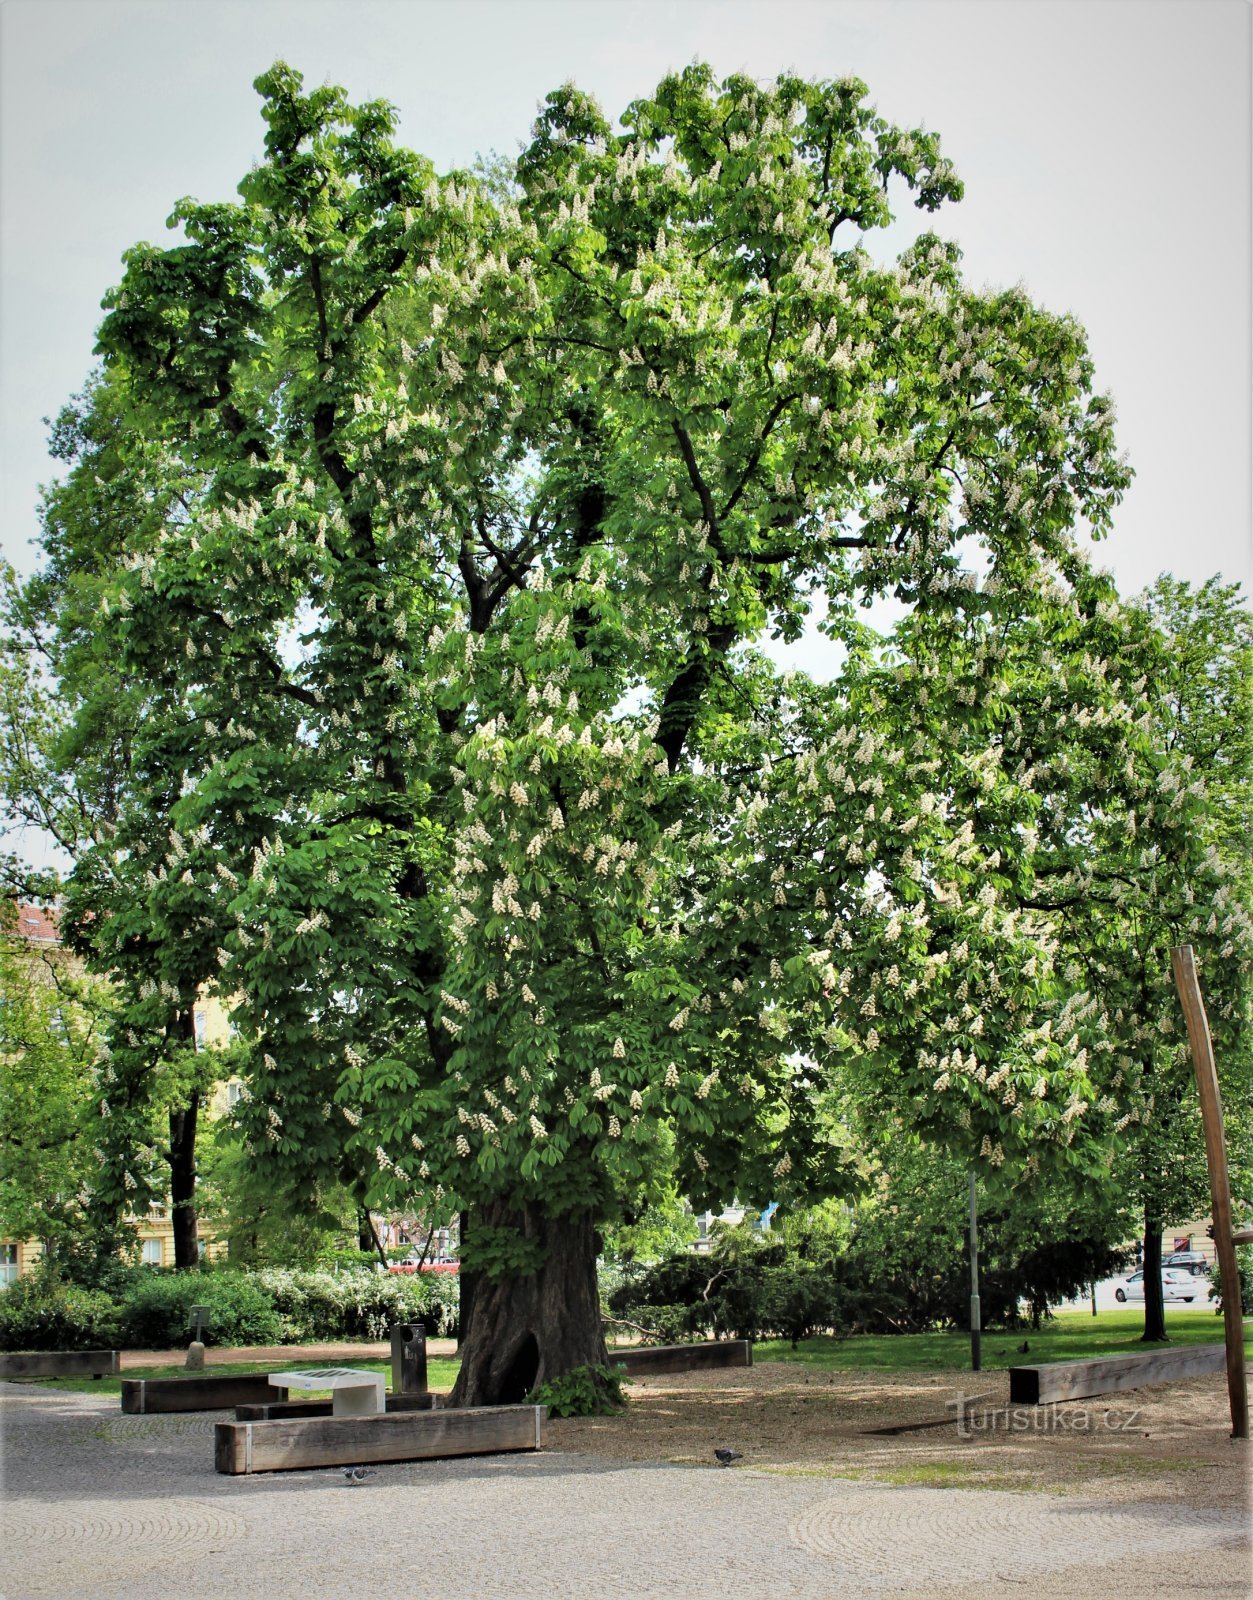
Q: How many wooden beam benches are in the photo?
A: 6